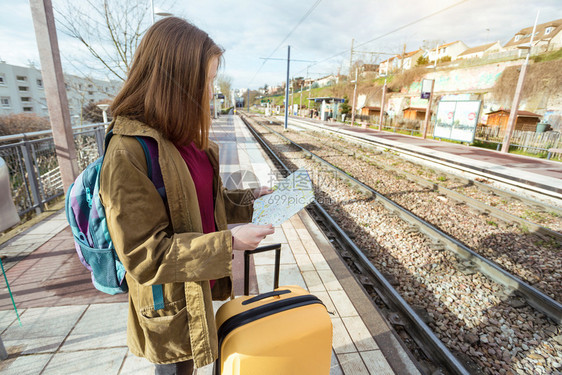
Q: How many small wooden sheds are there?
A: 3